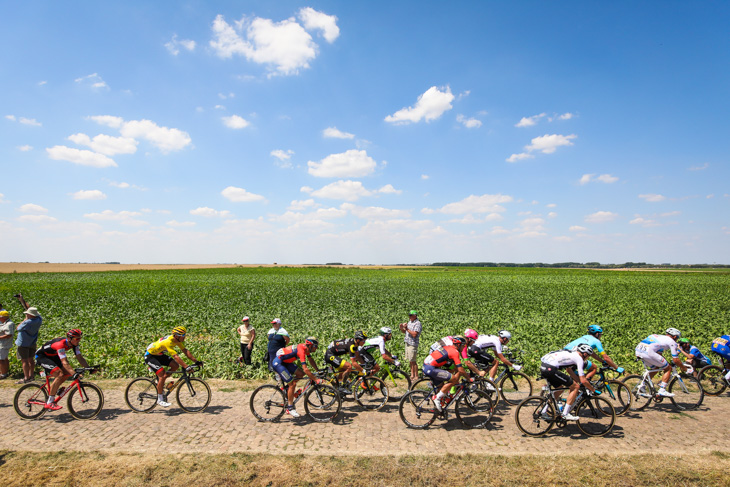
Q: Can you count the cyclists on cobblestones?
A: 12